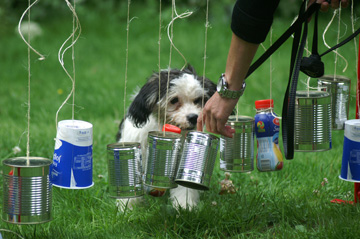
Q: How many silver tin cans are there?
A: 7